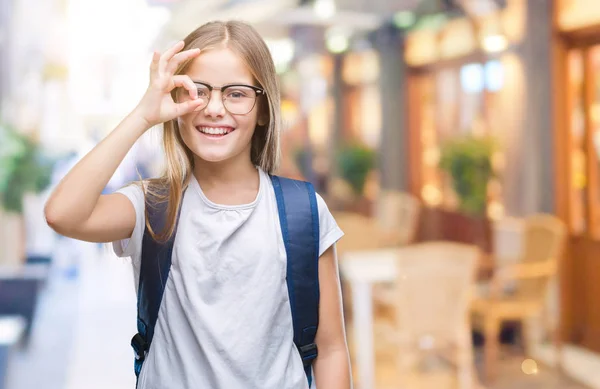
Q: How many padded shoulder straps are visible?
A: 2